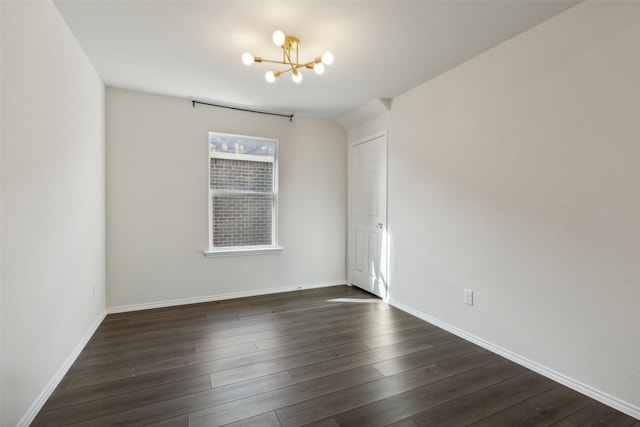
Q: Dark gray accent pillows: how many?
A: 0